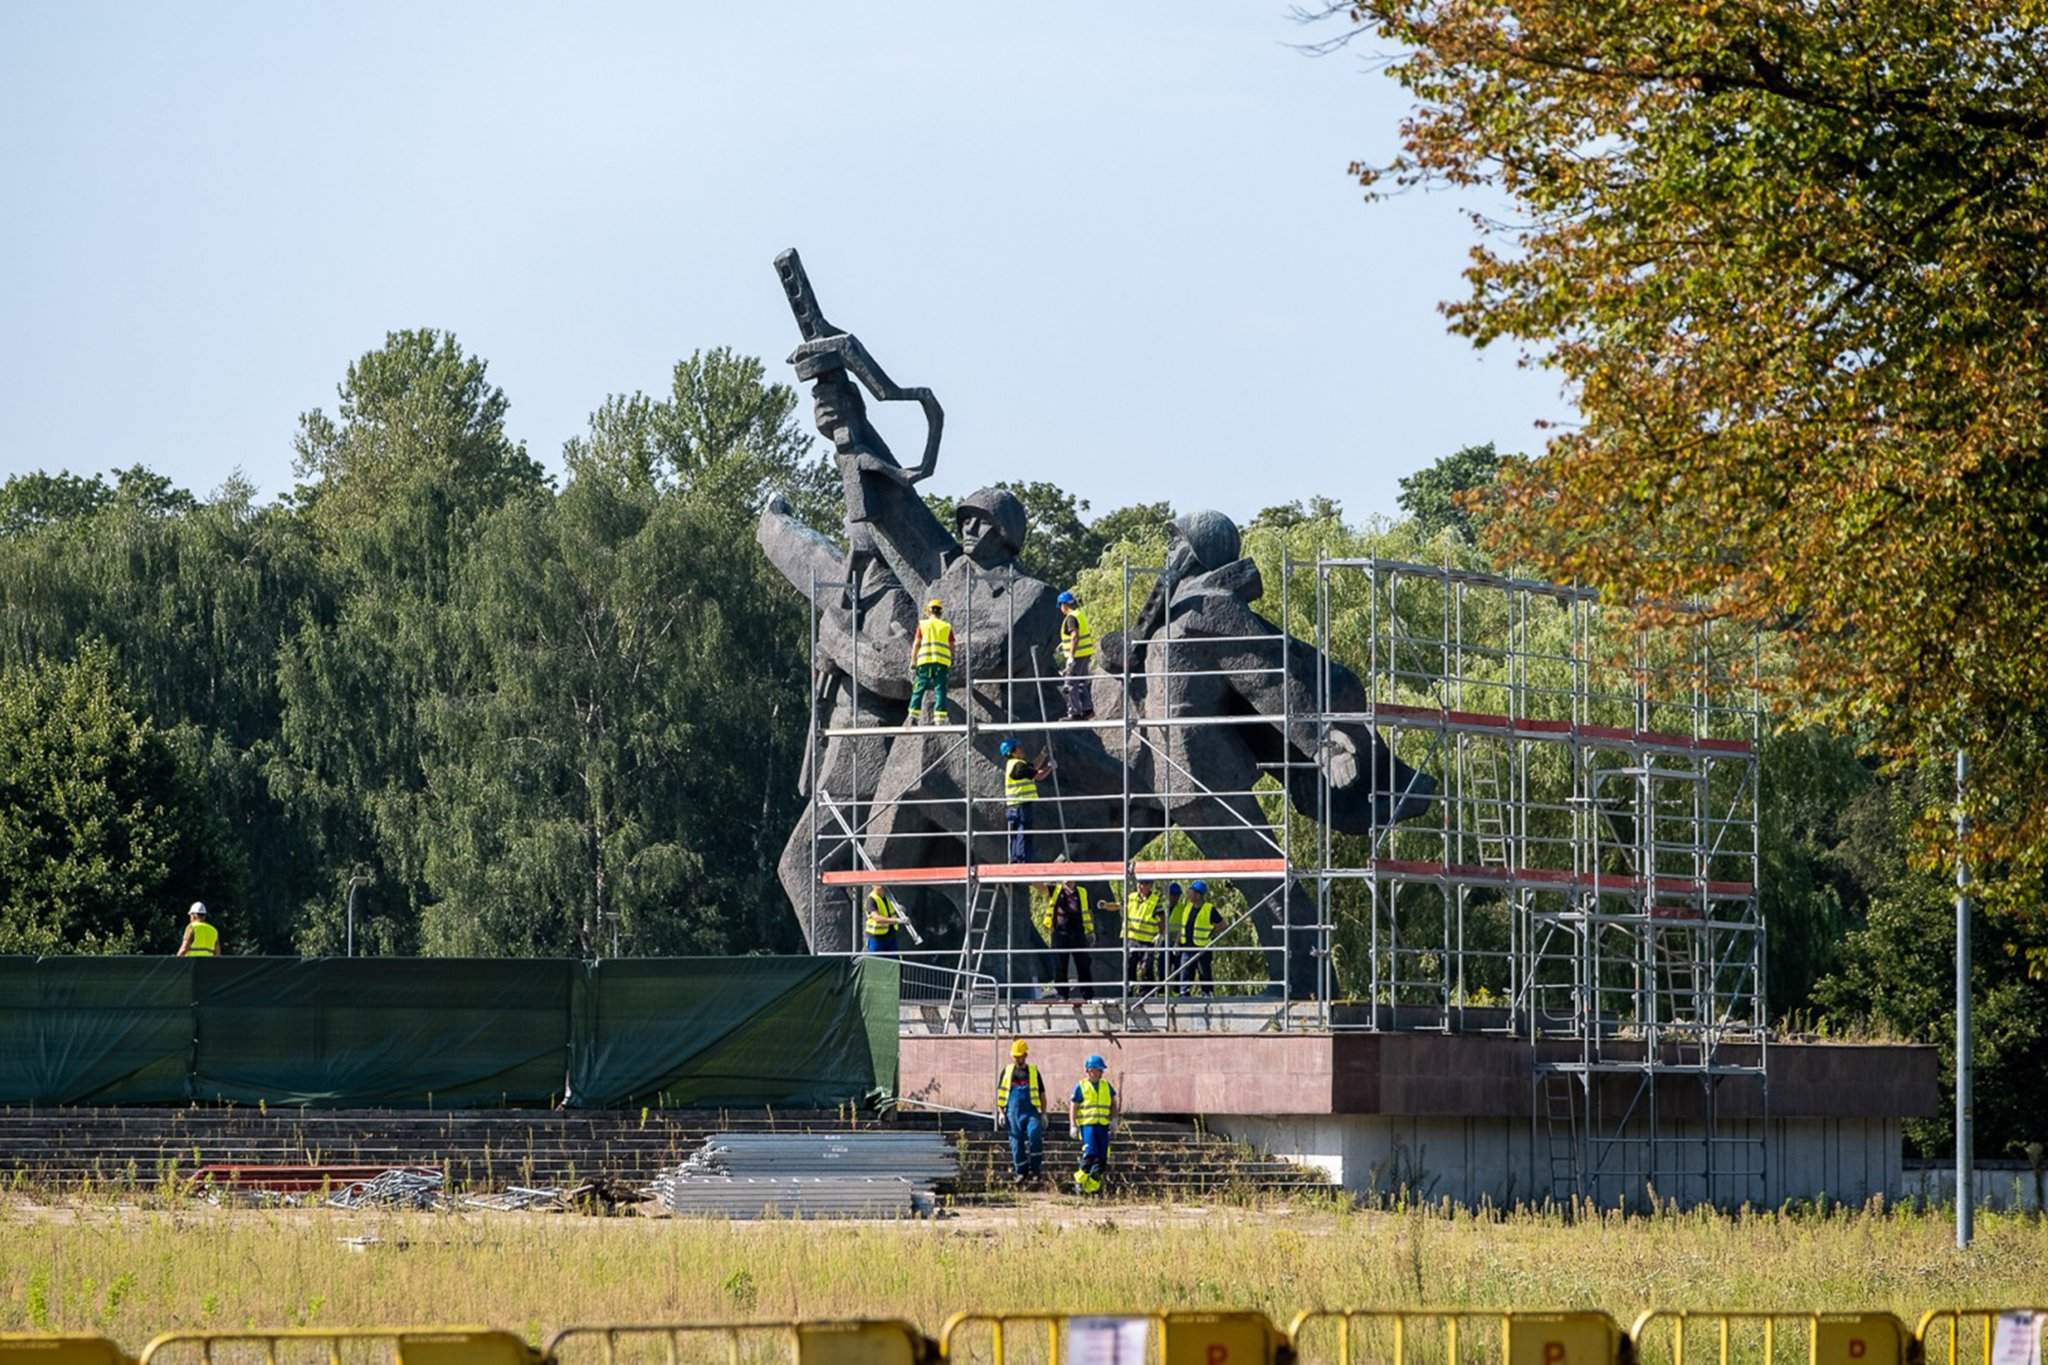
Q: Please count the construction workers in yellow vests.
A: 11